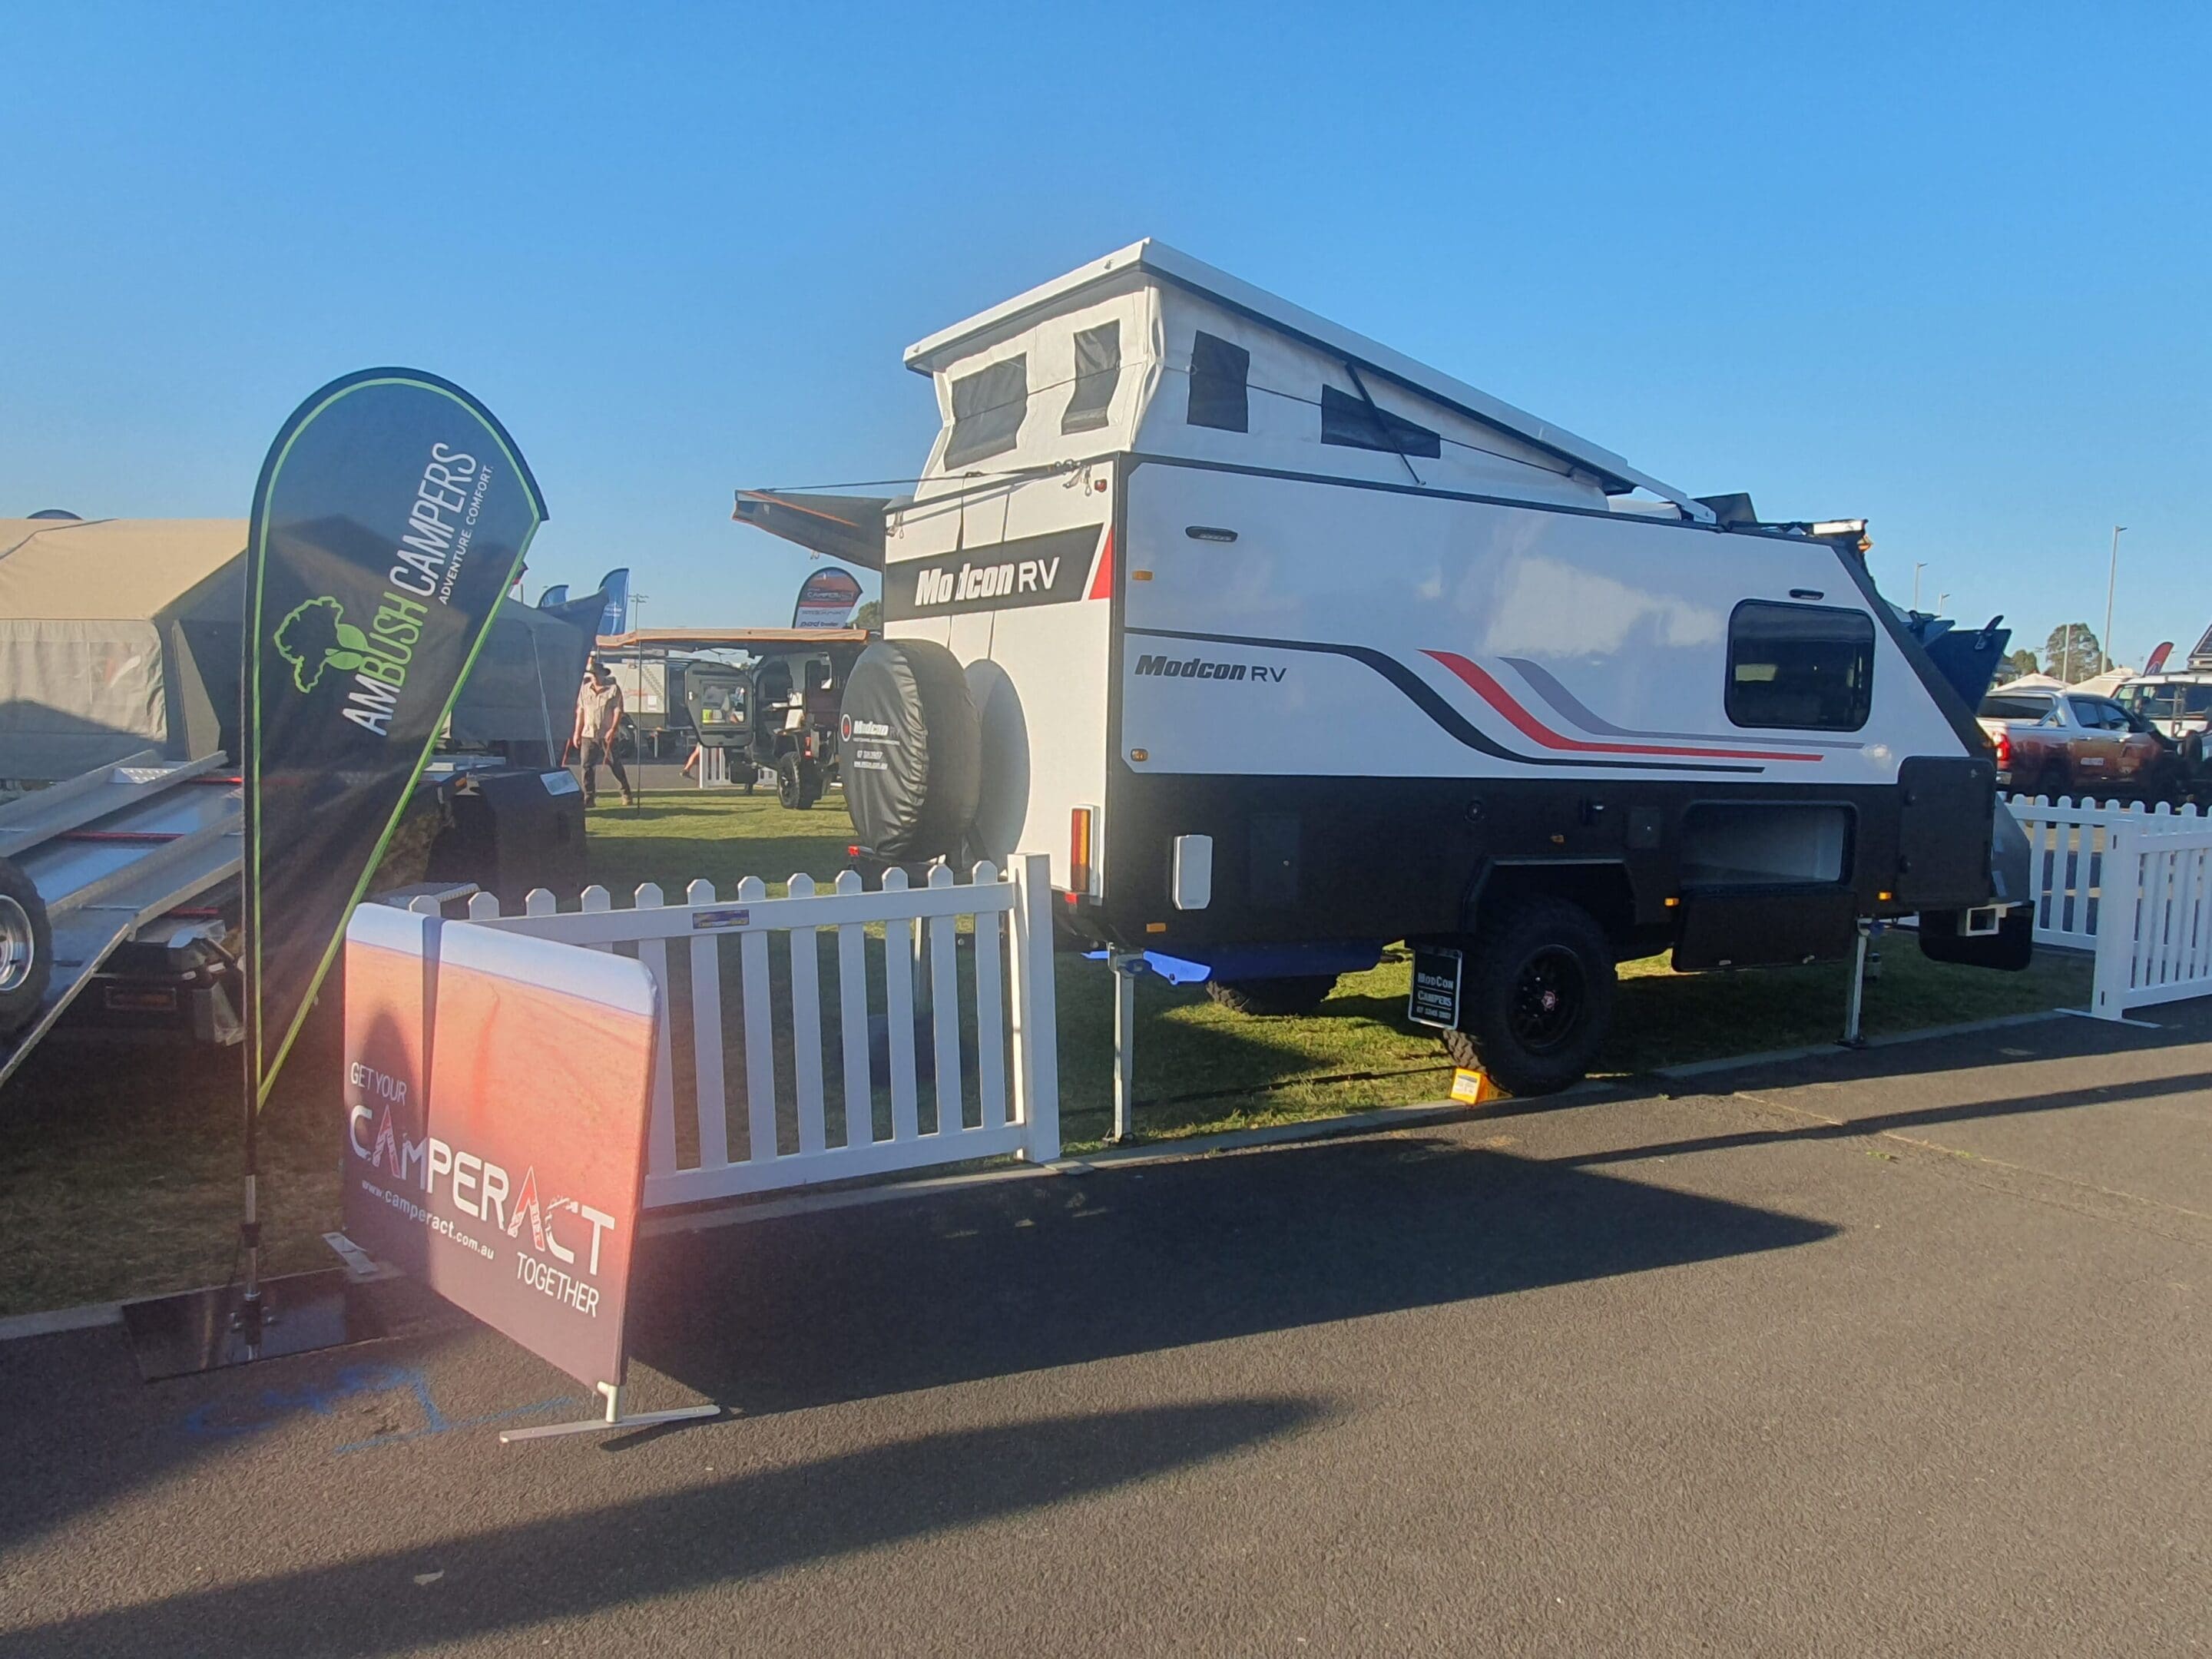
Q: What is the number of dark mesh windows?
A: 4